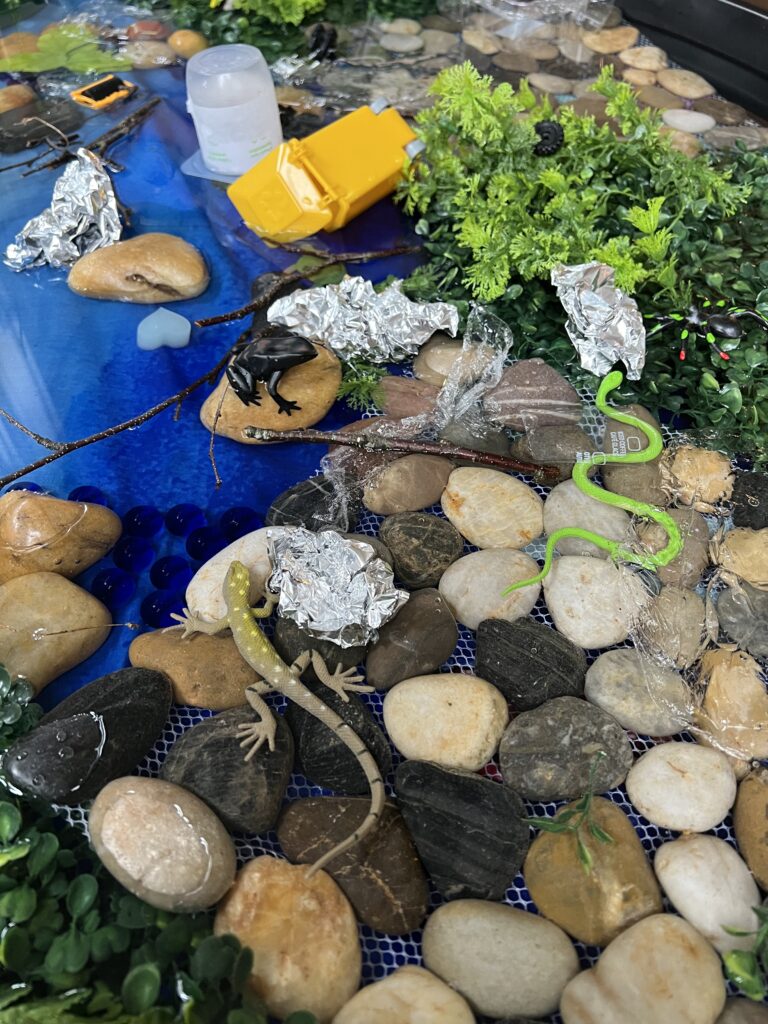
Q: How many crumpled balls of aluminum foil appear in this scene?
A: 4